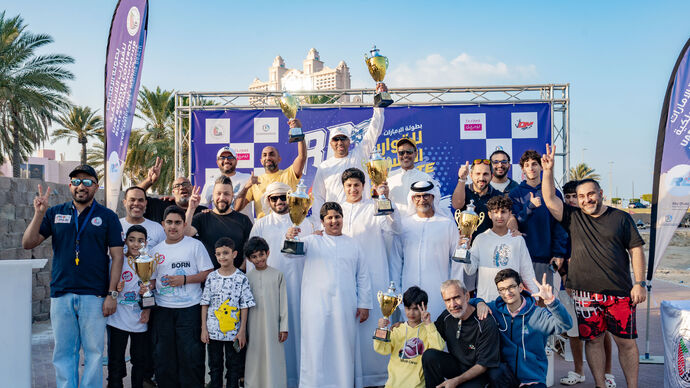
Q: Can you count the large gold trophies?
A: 7